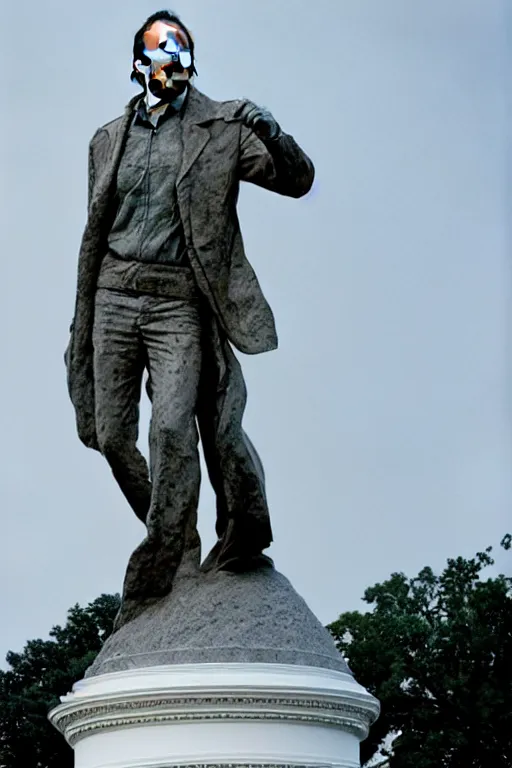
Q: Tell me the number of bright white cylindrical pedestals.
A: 1